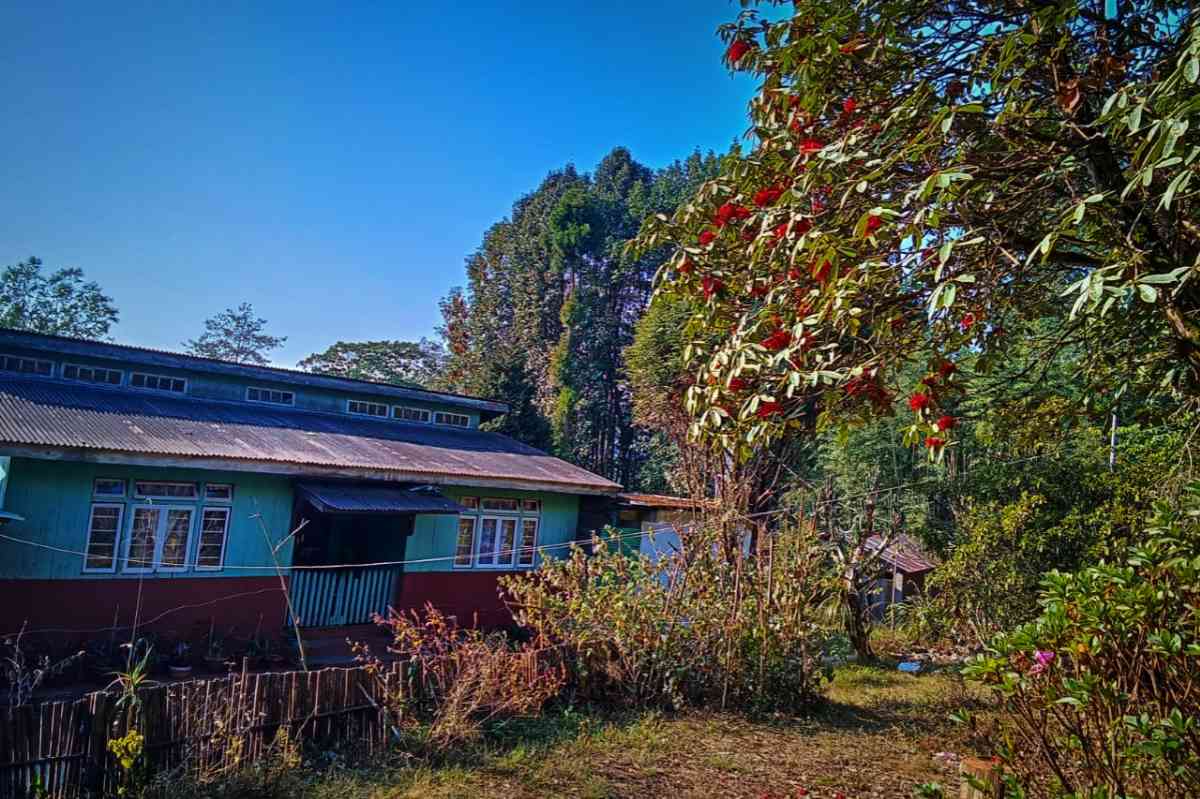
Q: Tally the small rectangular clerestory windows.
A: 7